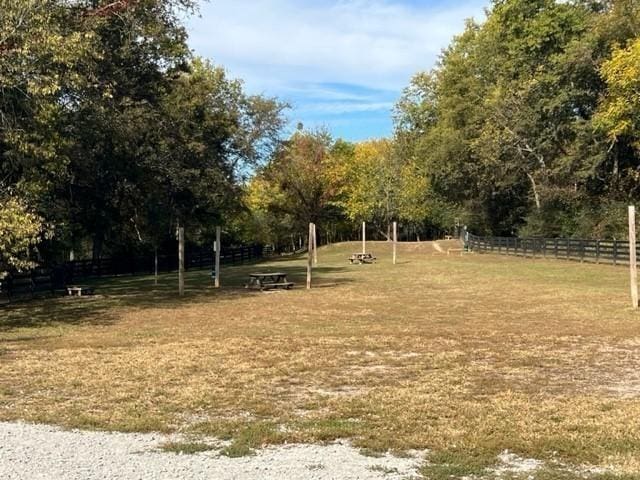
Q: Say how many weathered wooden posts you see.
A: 7